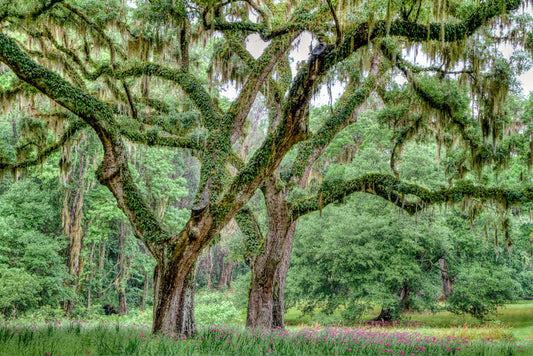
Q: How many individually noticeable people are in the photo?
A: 0